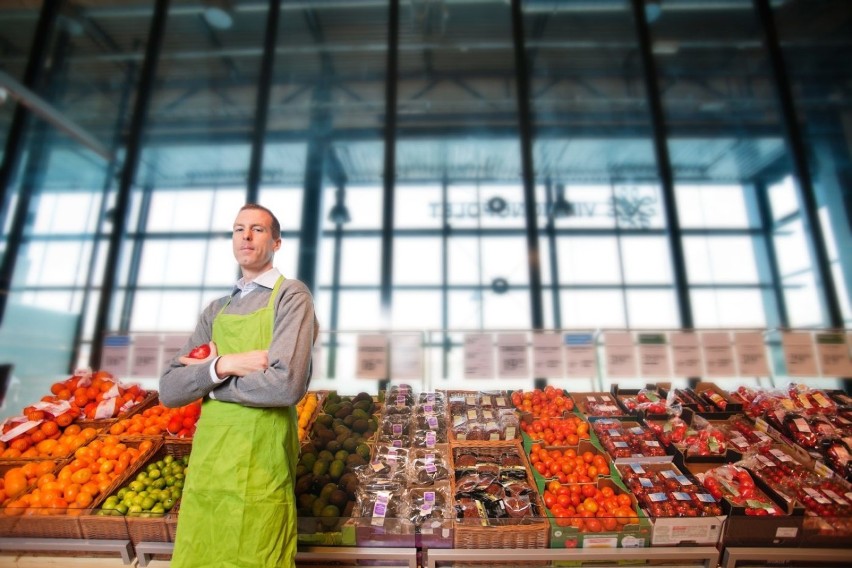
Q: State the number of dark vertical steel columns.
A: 7